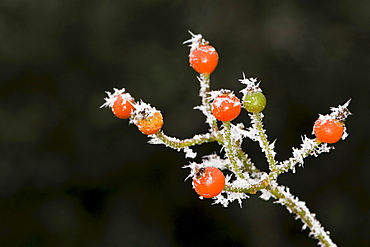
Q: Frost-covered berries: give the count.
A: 7